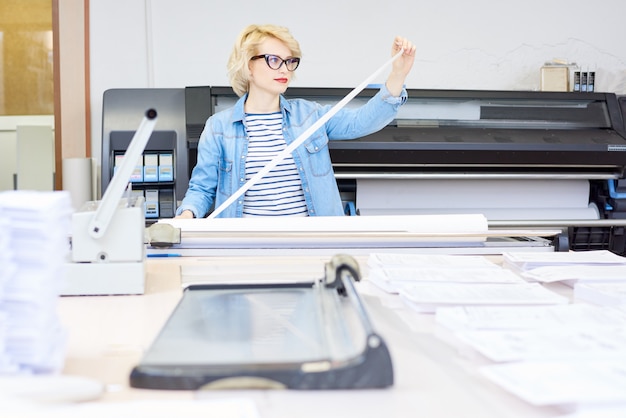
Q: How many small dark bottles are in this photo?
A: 3